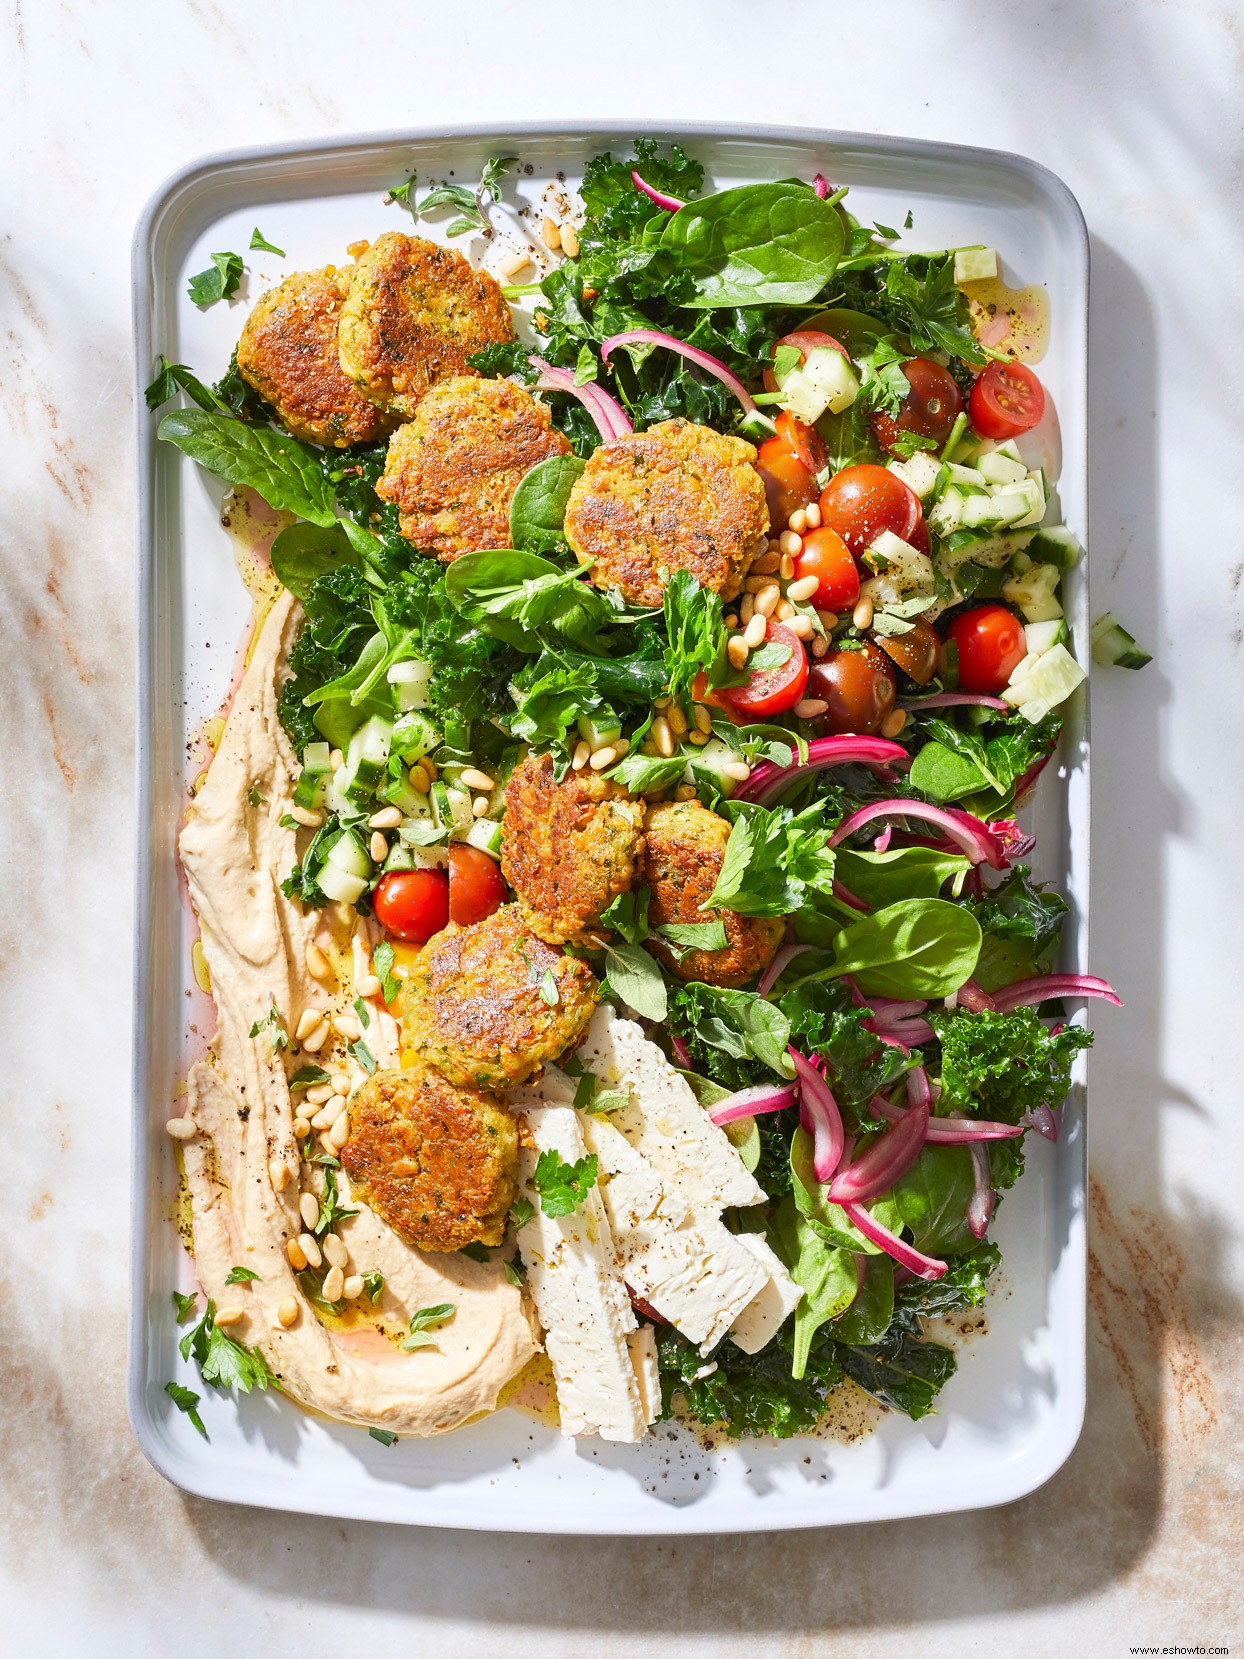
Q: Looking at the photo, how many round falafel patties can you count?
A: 8